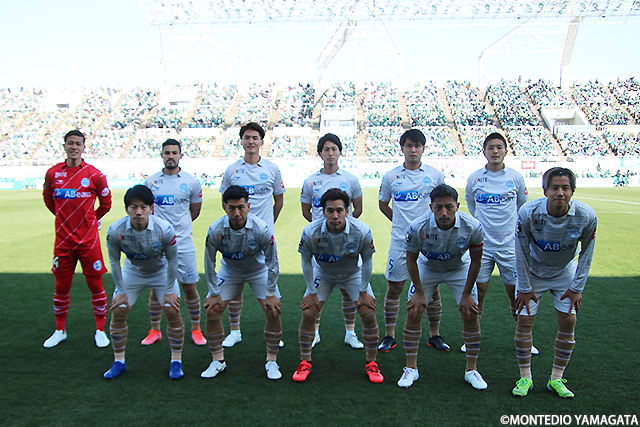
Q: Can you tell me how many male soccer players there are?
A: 11